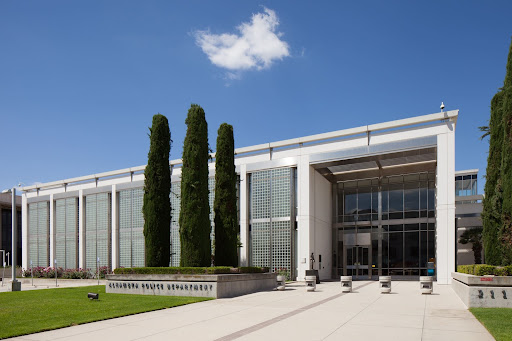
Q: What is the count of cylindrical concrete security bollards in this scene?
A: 5